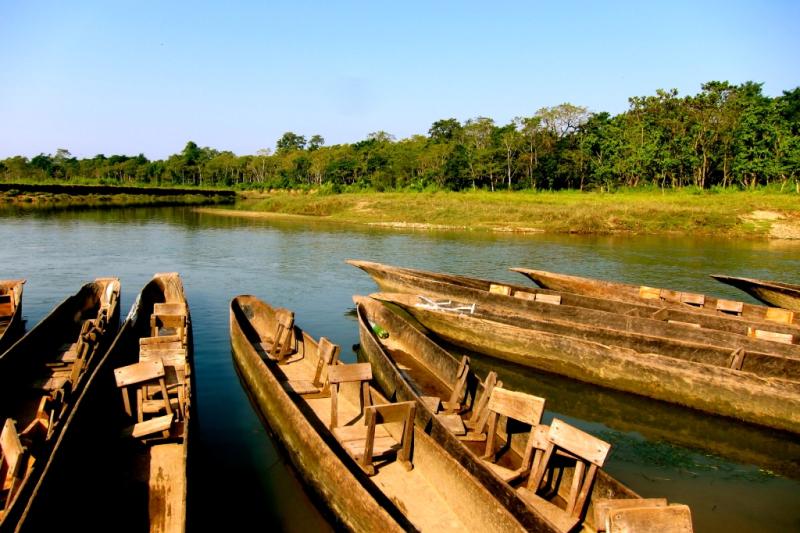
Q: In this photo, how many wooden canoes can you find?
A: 9